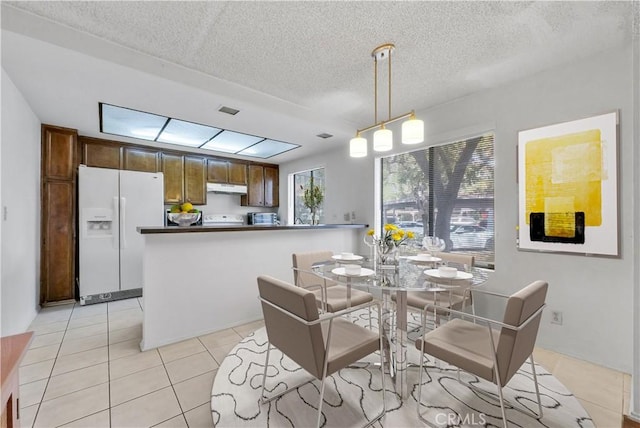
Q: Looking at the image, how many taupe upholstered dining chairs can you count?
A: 4